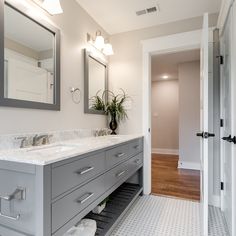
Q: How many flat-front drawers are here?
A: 6